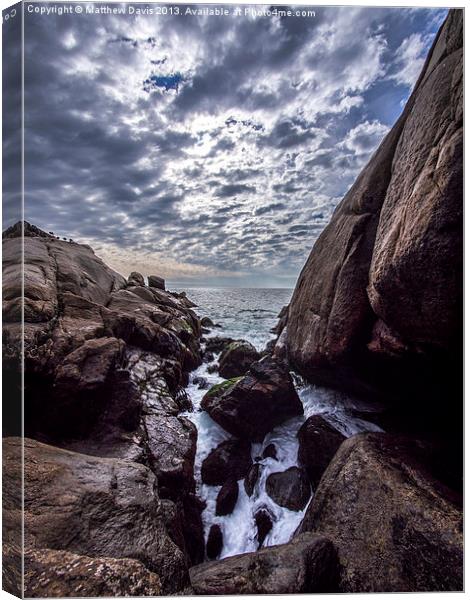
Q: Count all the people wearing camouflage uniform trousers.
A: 0